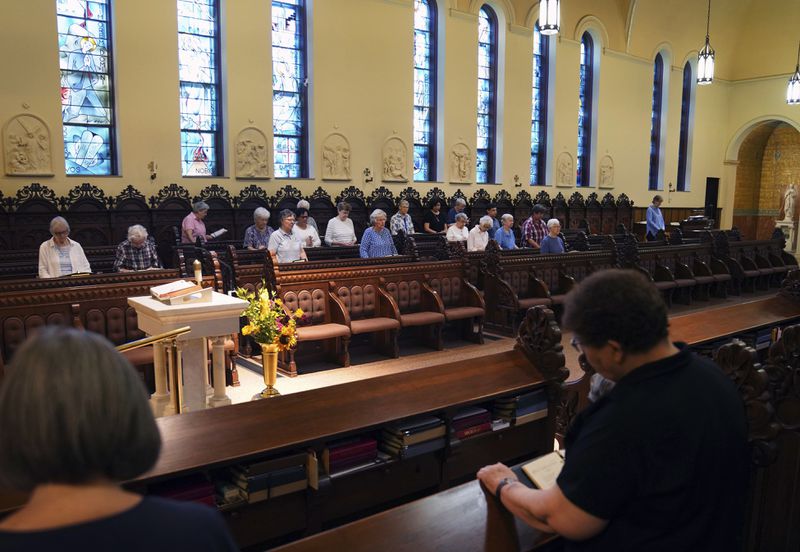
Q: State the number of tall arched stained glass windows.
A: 9